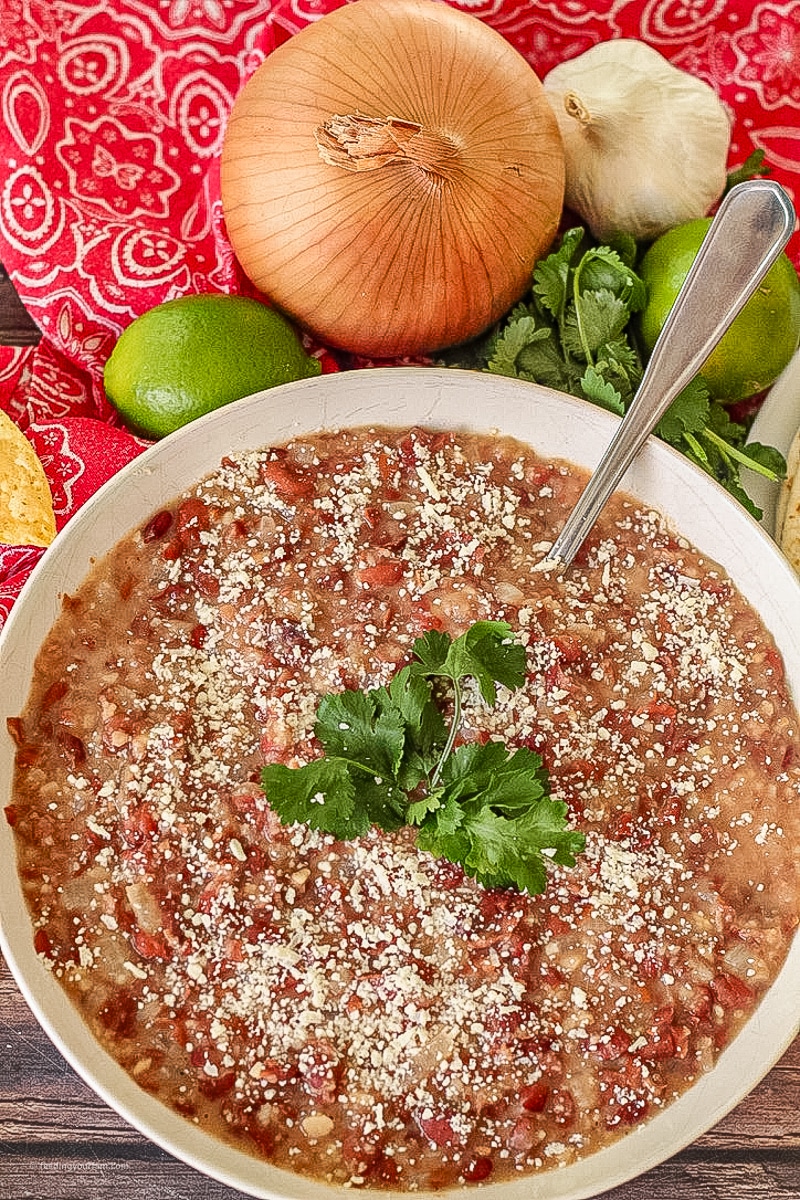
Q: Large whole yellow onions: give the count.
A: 1